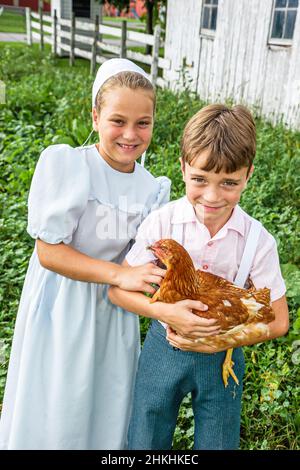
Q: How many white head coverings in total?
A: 1